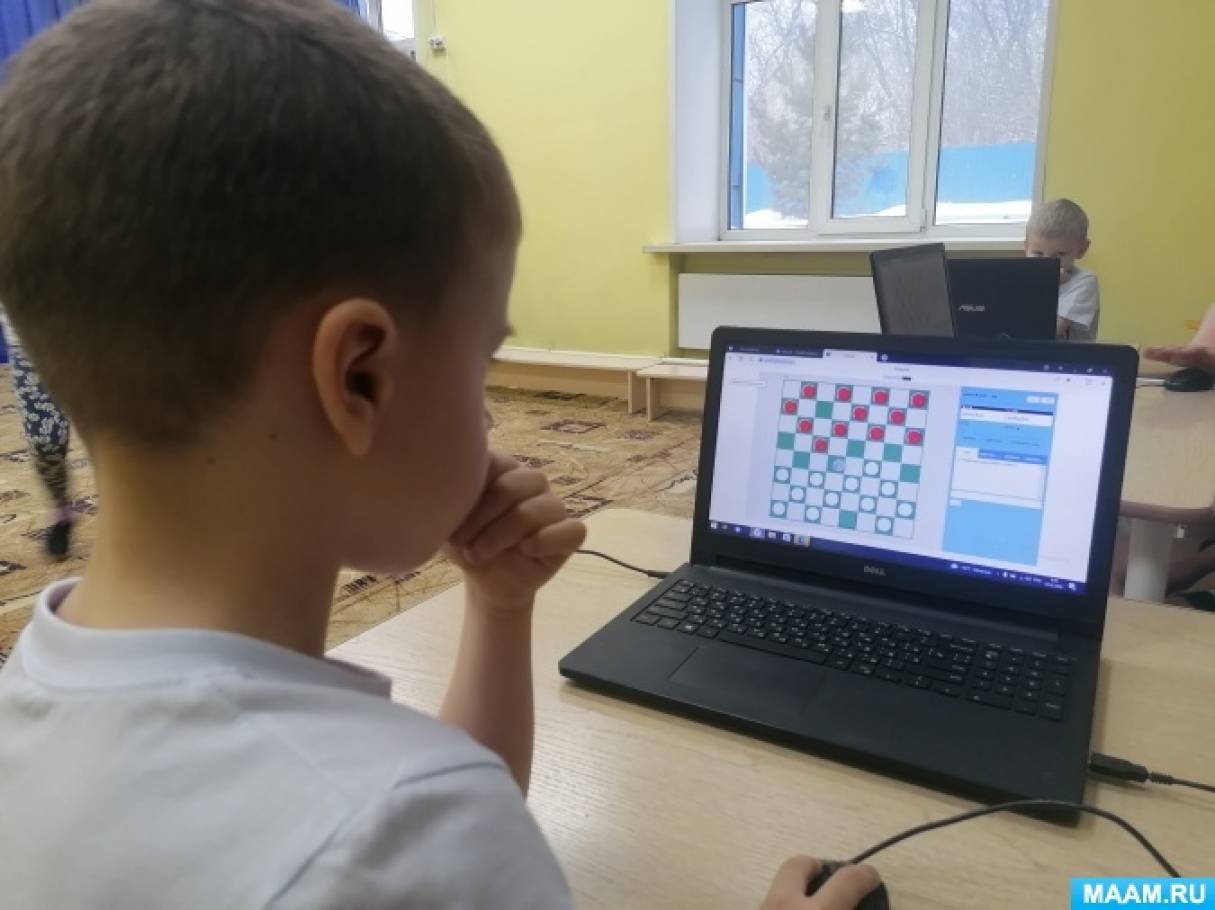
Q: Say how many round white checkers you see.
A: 12